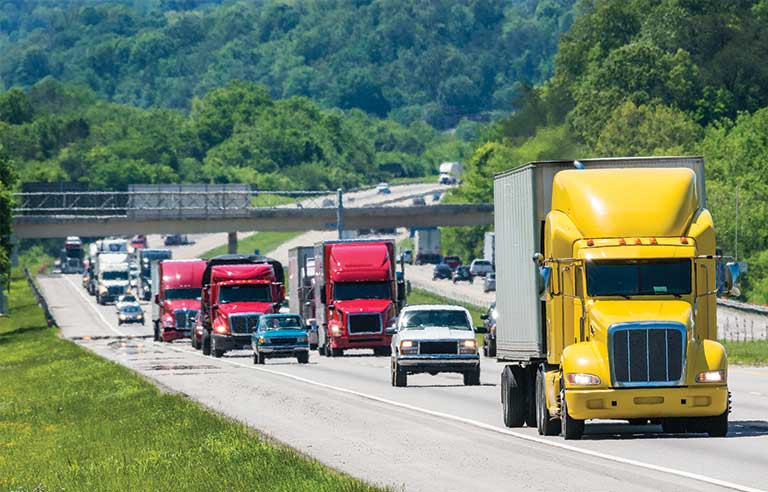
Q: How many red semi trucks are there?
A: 3